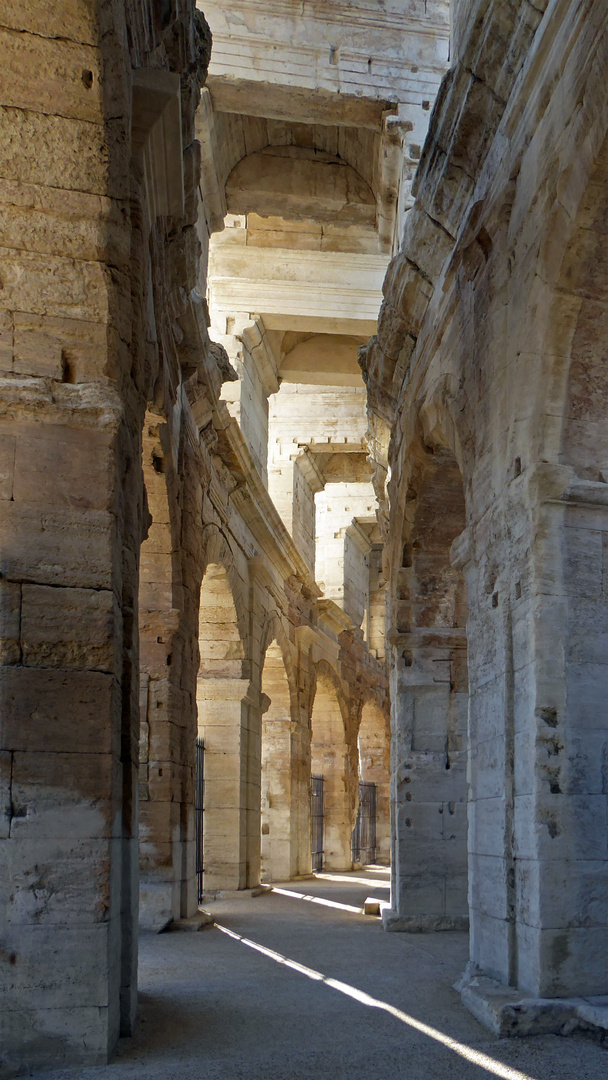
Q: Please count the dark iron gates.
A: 3